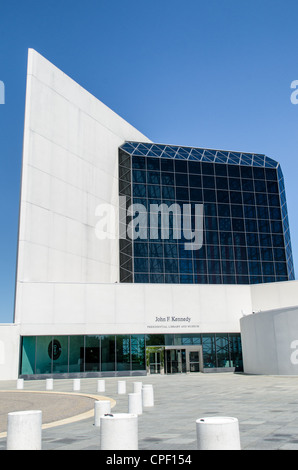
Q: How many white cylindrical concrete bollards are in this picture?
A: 13